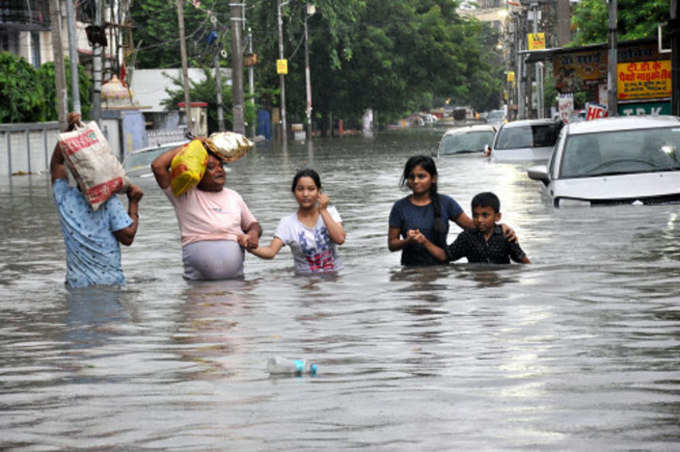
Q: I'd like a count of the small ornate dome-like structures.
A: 1